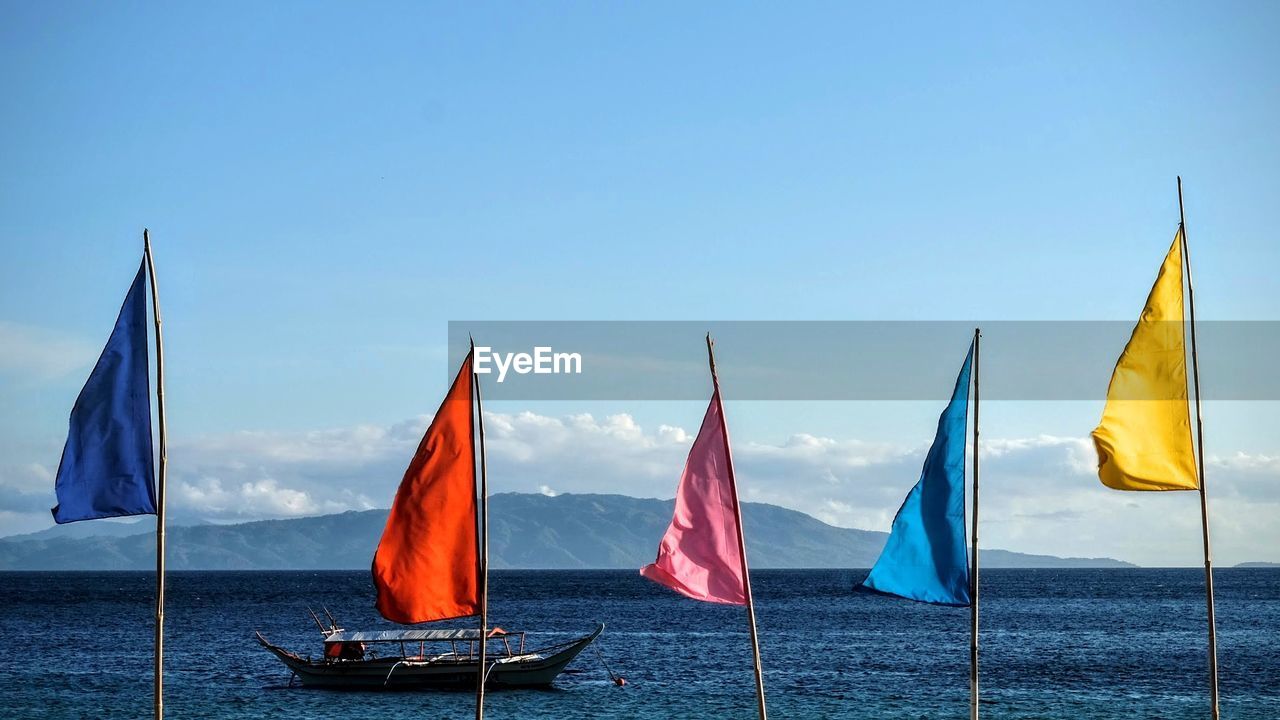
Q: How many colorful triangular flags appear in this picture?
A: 5